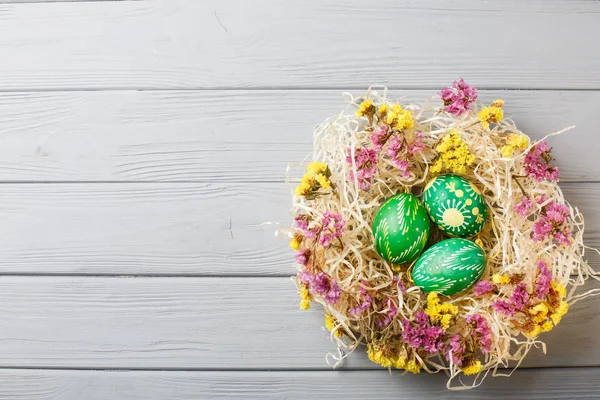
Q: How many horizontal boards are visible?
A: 5